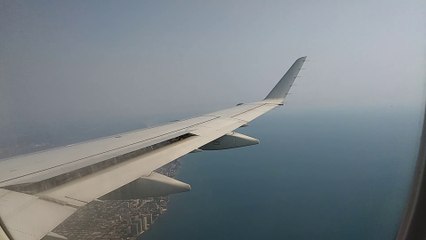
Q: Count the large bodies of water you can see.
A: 1